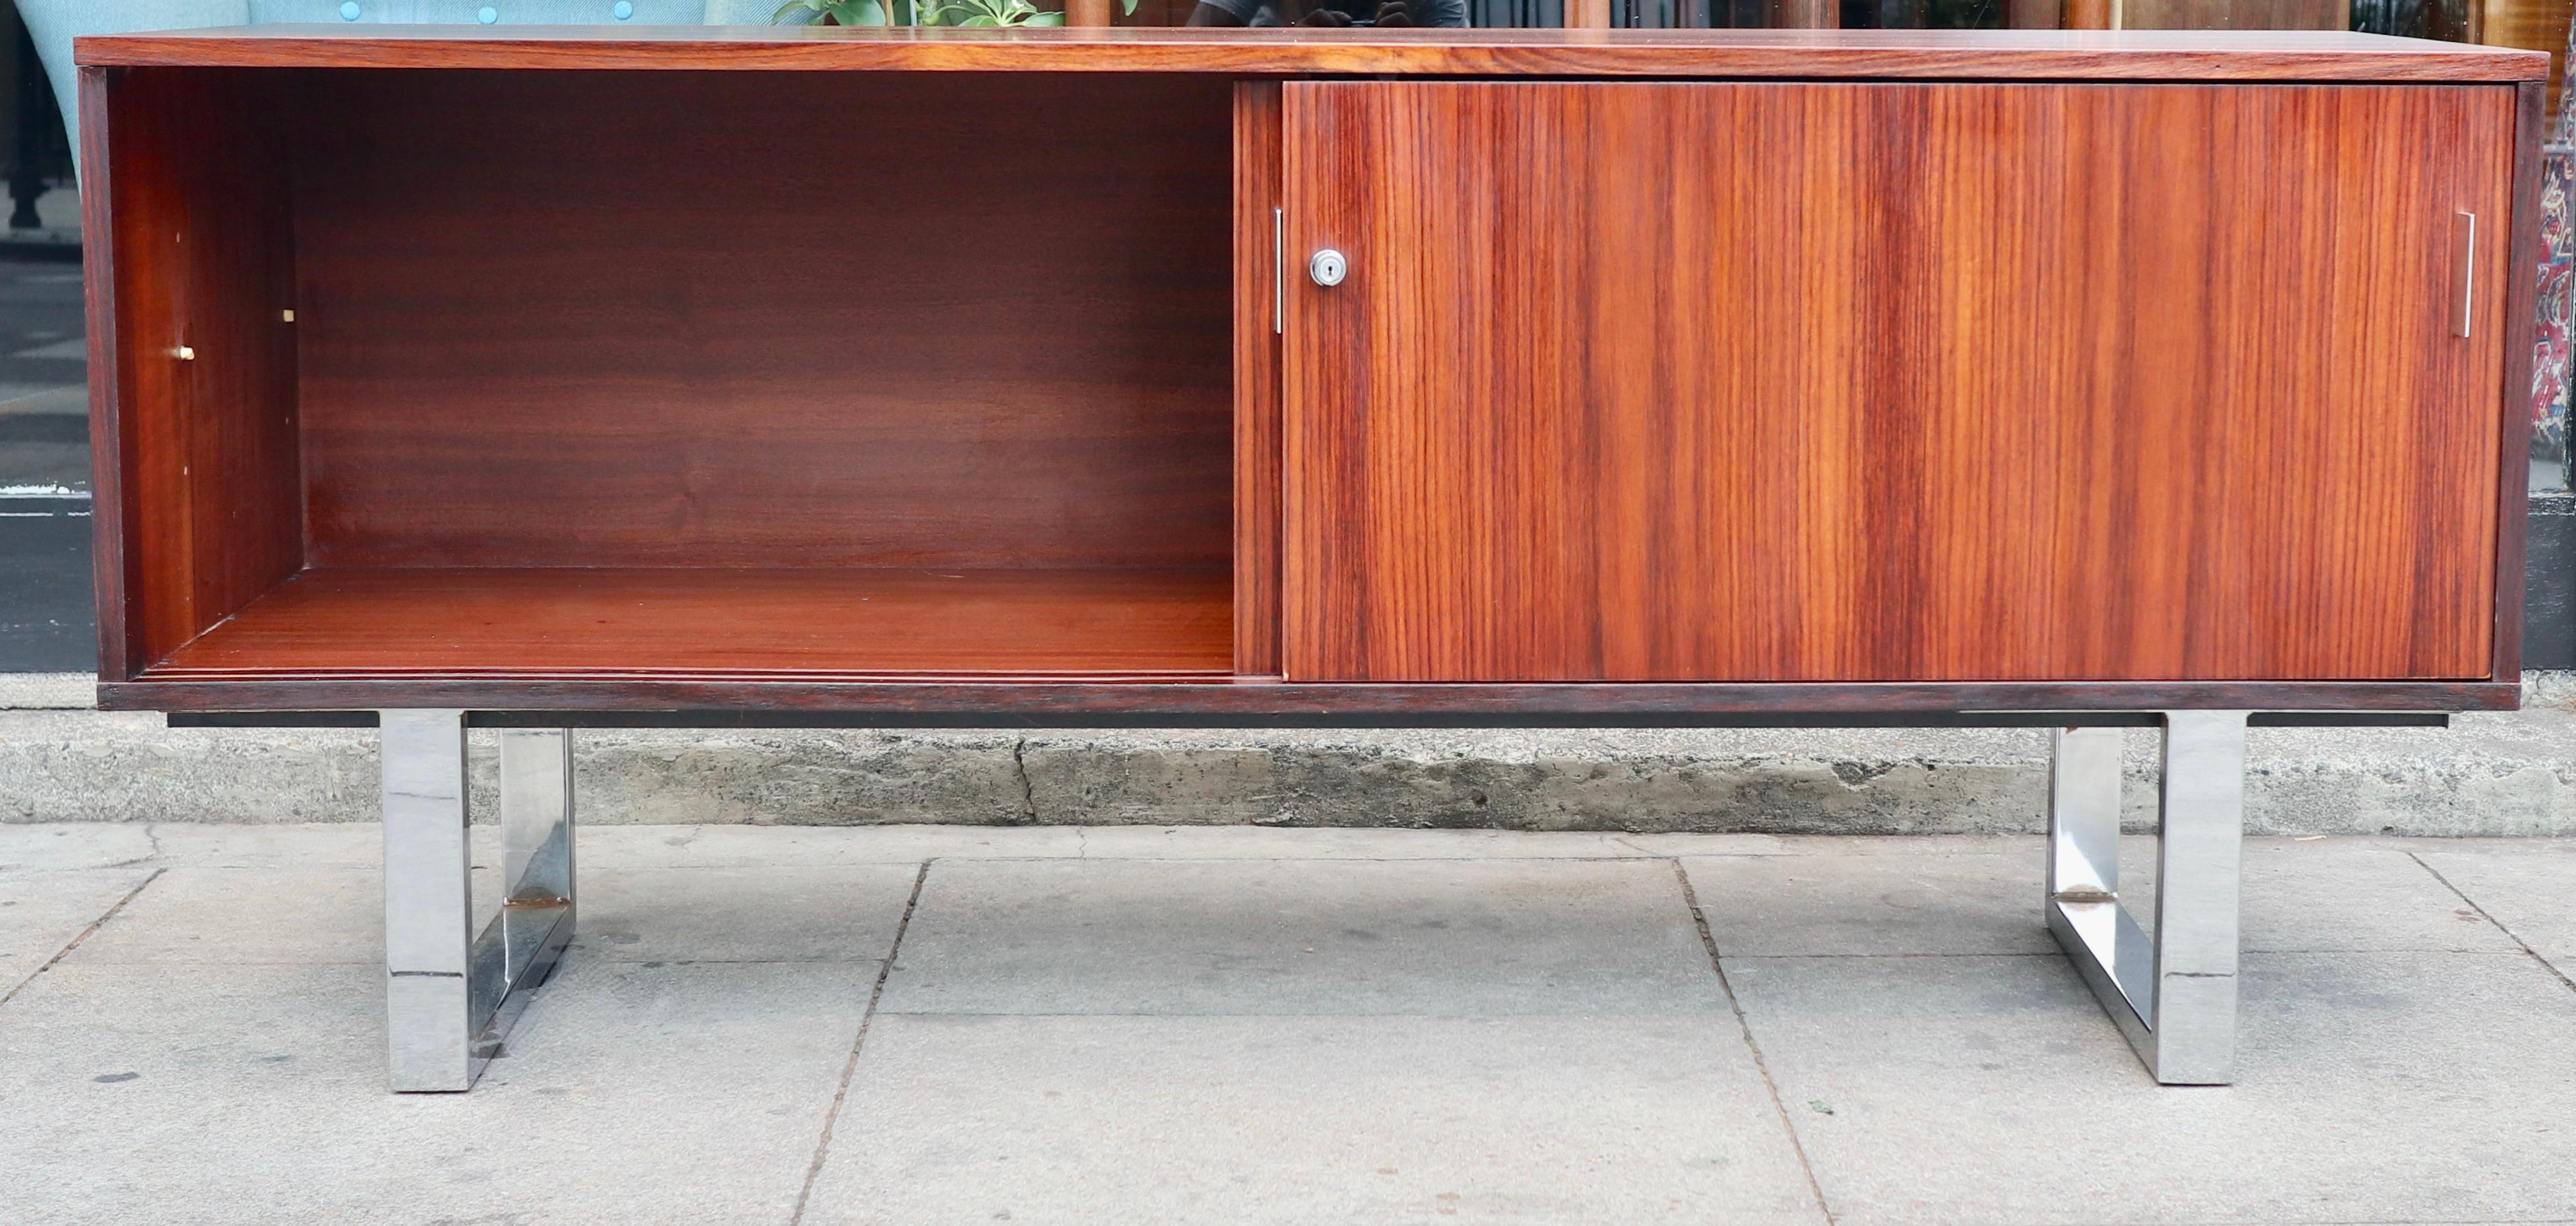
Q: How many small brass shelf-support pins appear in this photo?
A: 2